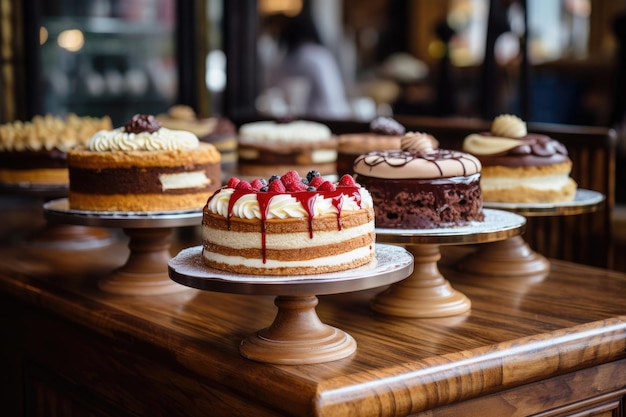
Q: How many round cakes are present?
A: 8